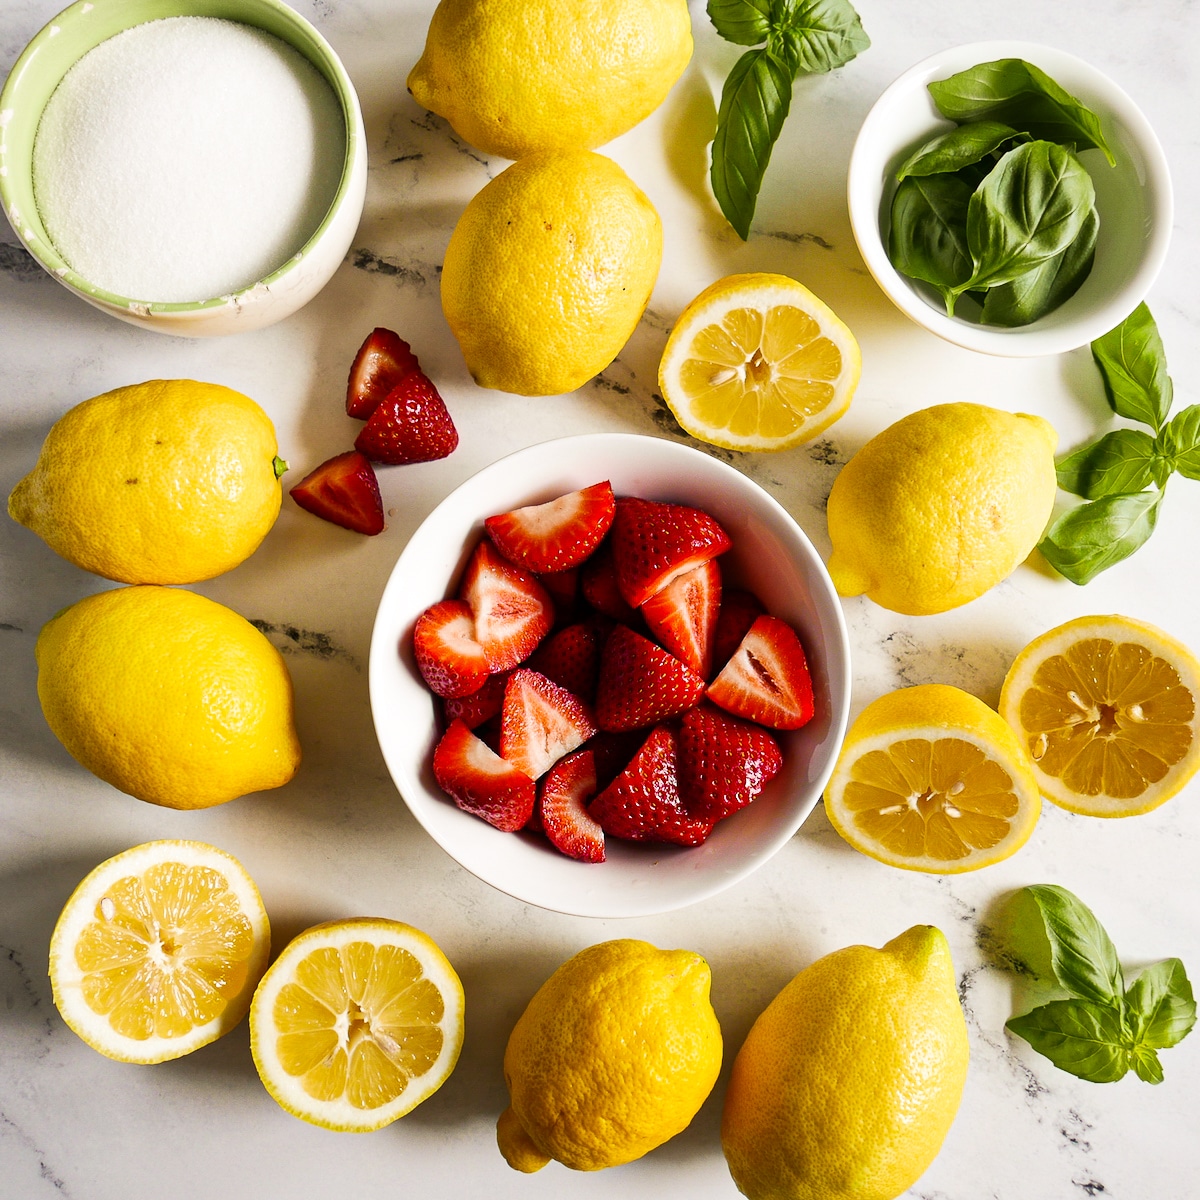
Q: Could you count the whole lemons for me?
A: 7